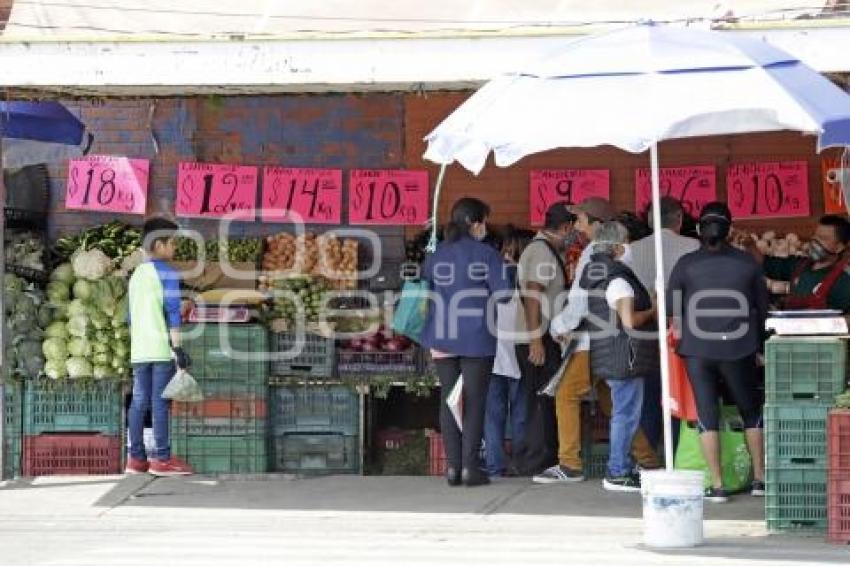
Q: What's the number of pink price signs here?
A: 7